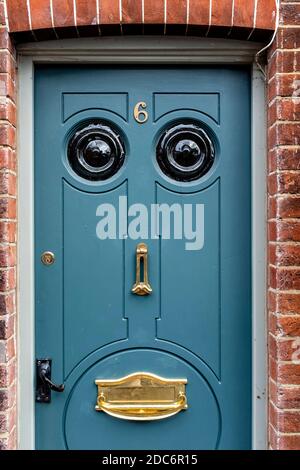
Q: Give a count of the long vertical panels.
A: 2